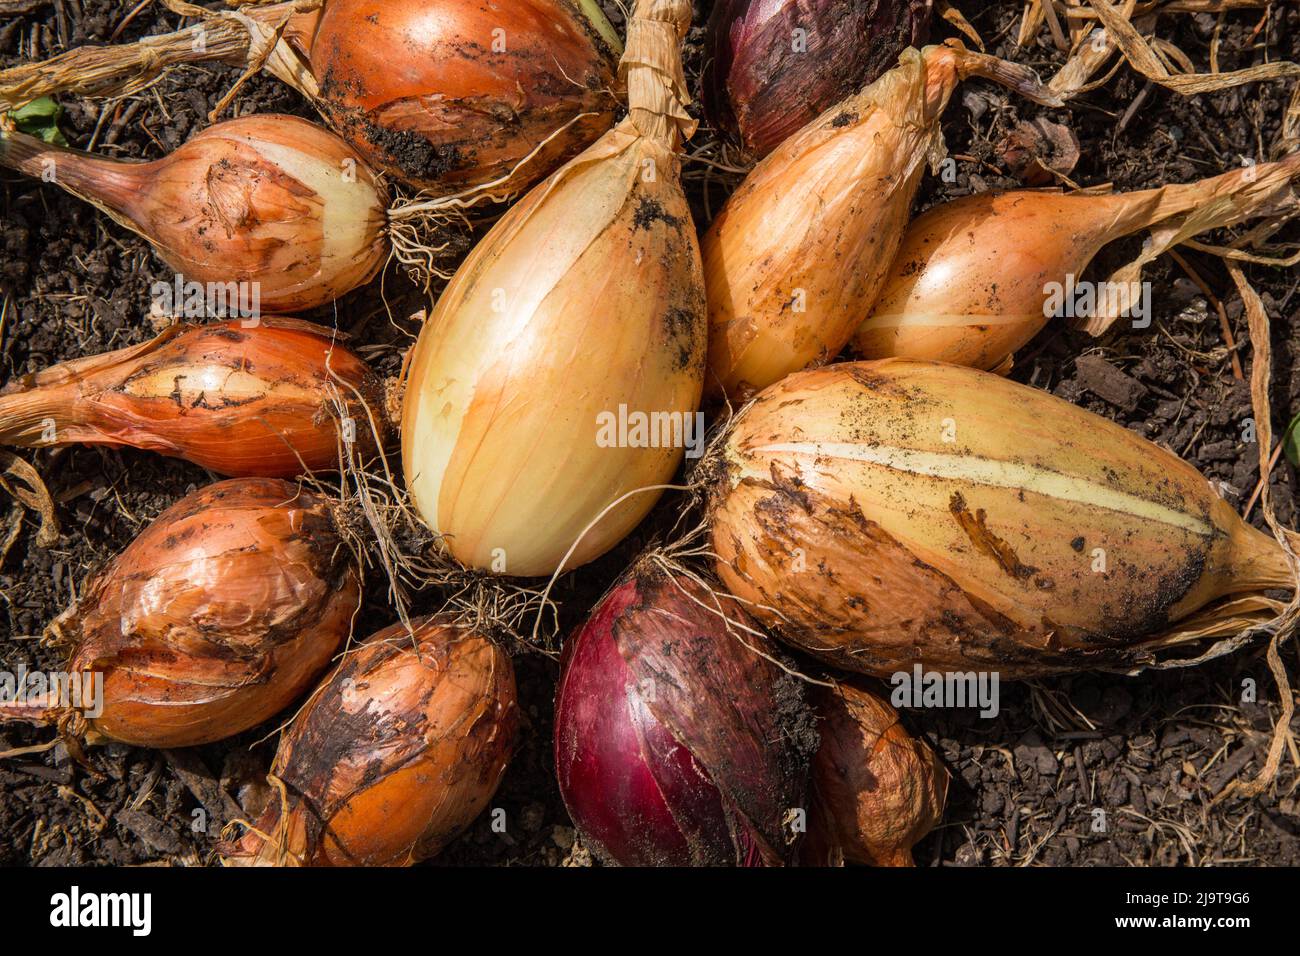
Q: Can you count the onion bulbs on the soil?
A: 12